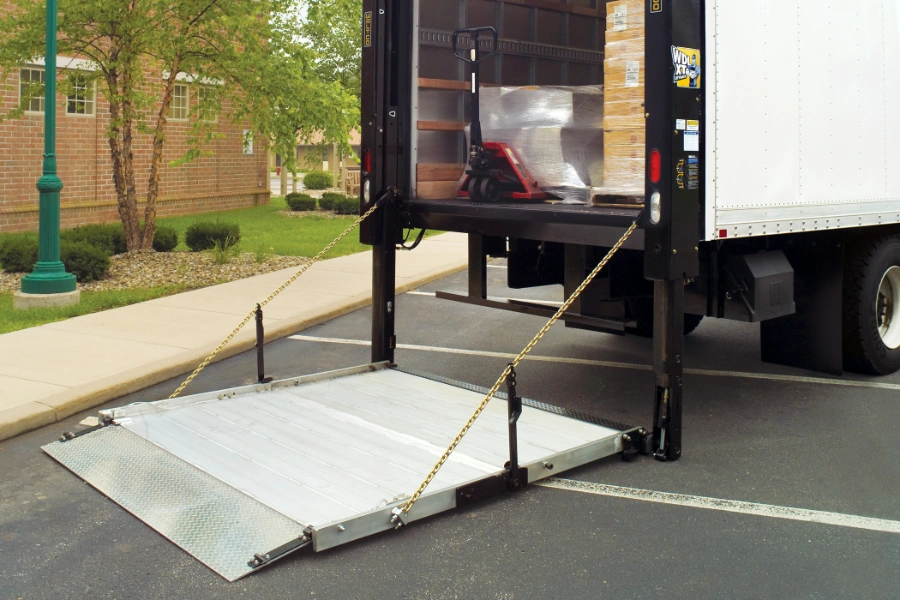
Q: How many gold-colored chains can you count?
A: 2